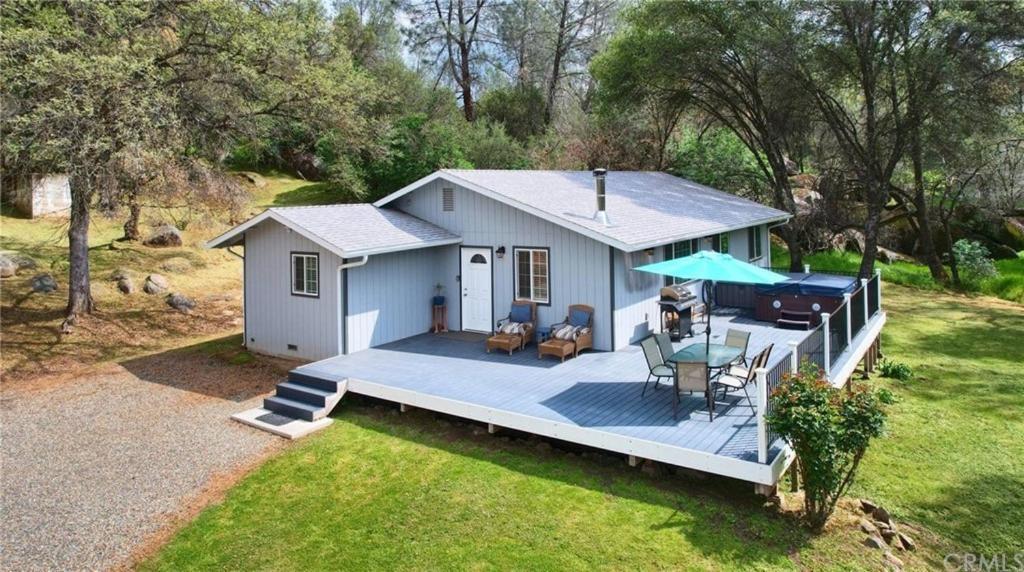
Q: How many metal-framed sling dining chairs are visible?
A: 6